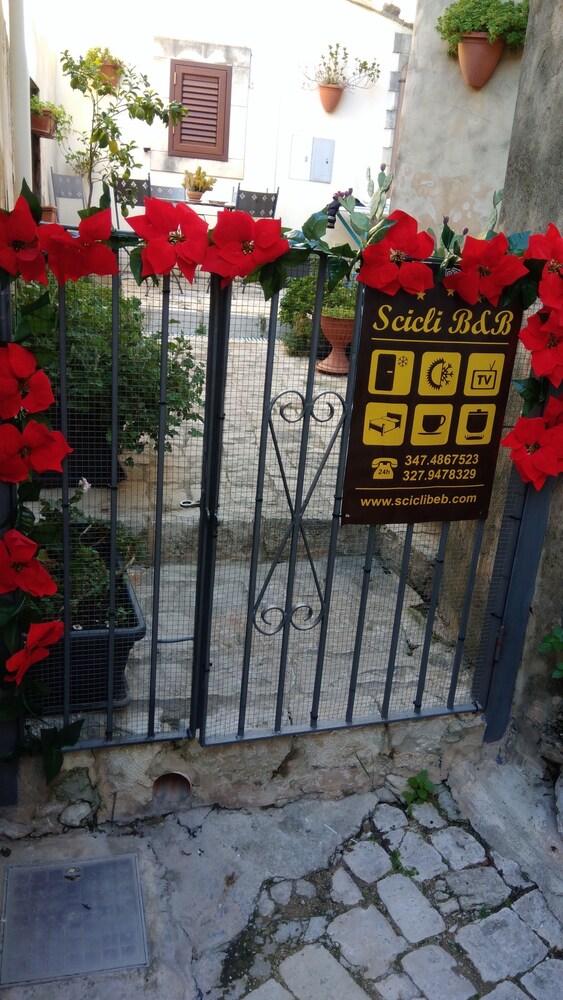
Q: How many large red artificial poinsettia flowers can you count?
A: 13